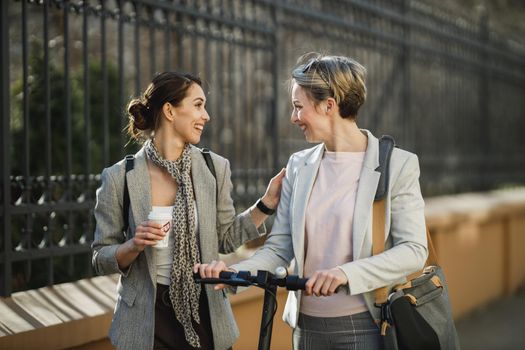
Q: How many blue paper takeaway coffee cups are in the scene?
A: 0